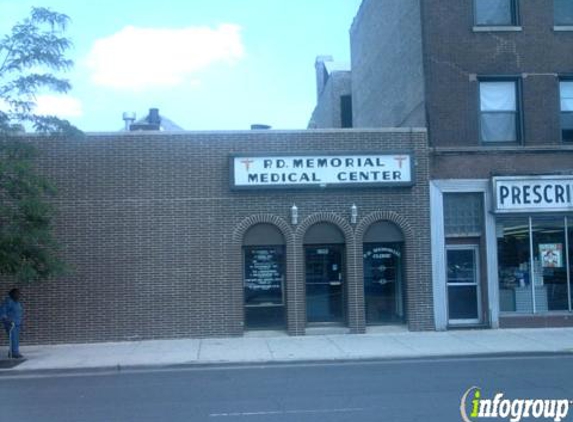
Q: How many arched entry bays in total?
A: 3